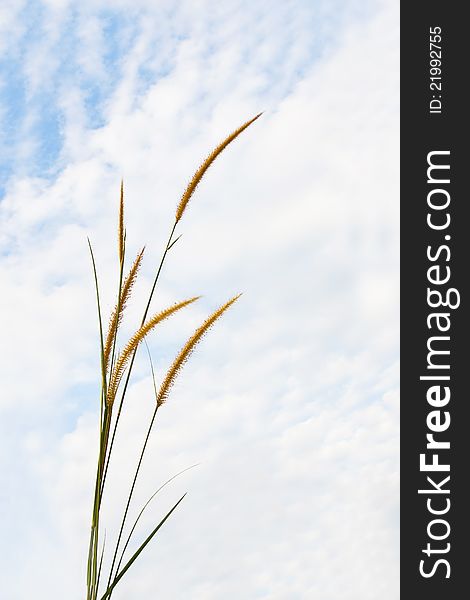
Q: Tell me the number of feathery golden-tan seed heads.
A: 5